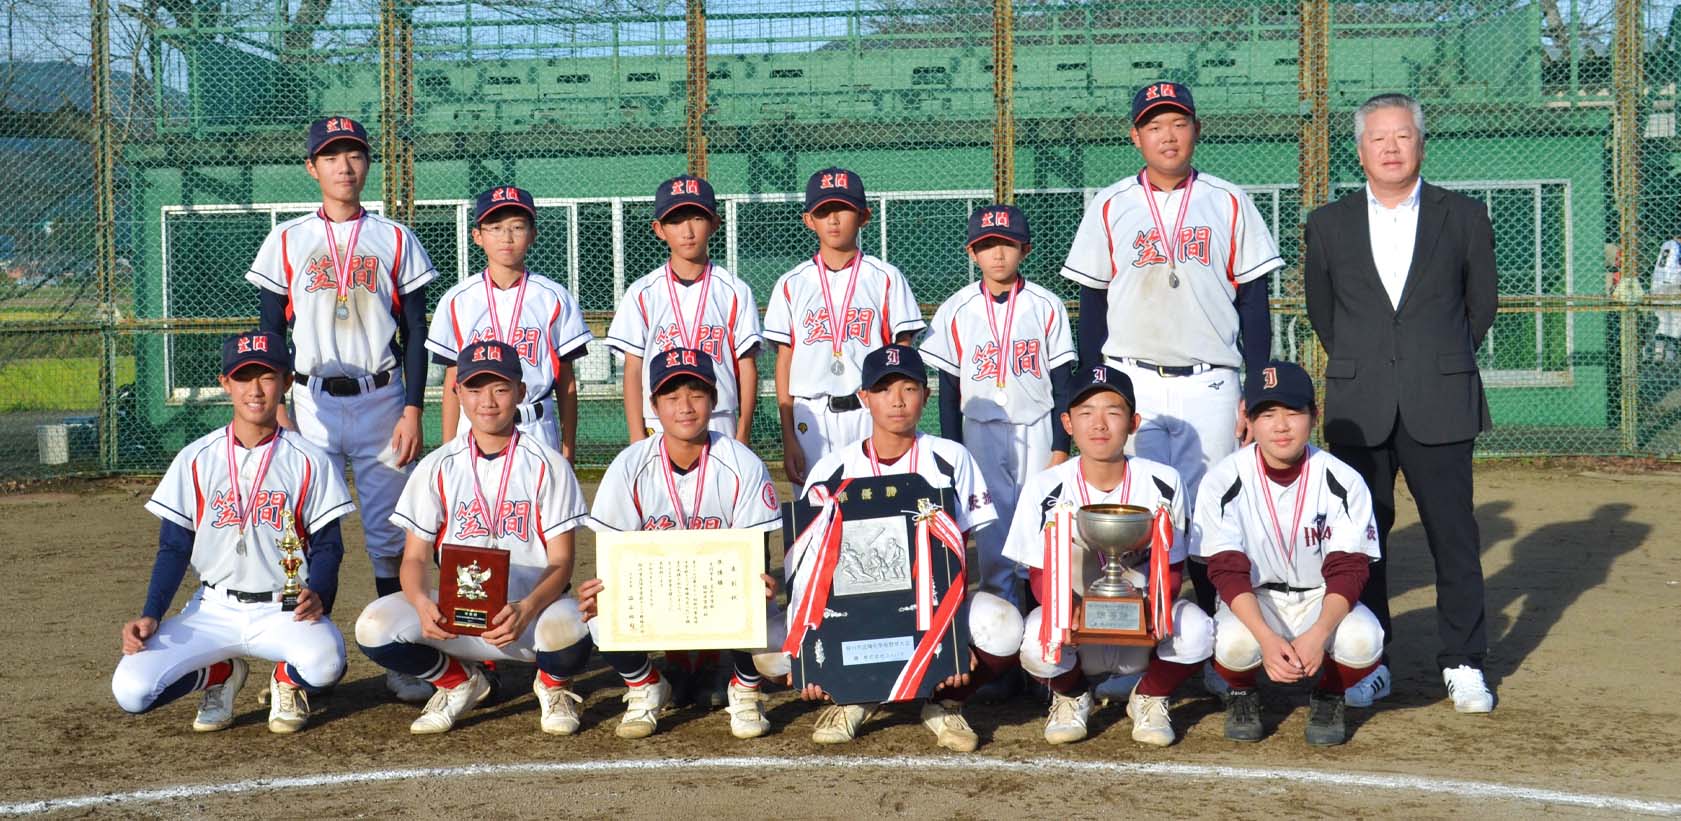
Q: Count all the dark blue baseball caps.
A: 12